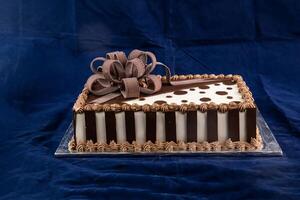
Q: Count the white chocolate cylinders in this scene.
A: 9